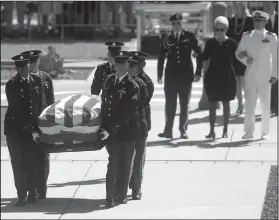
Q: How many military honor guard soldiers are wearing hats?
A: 6